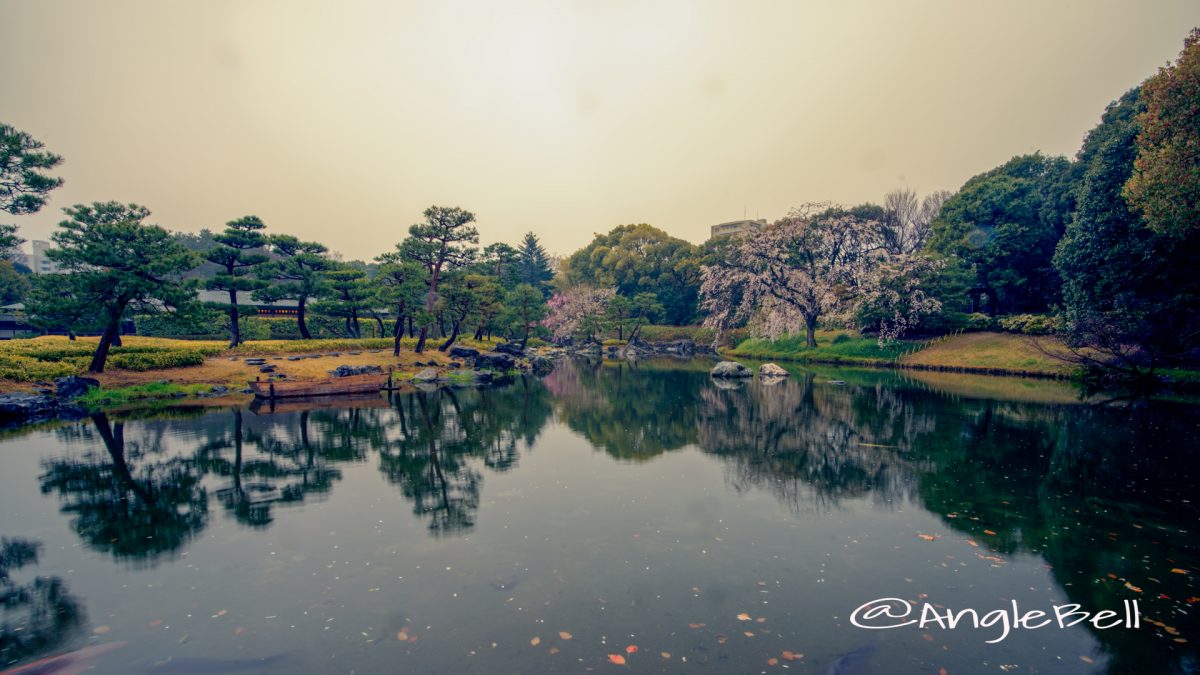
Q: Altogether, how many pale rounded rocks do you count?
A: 2